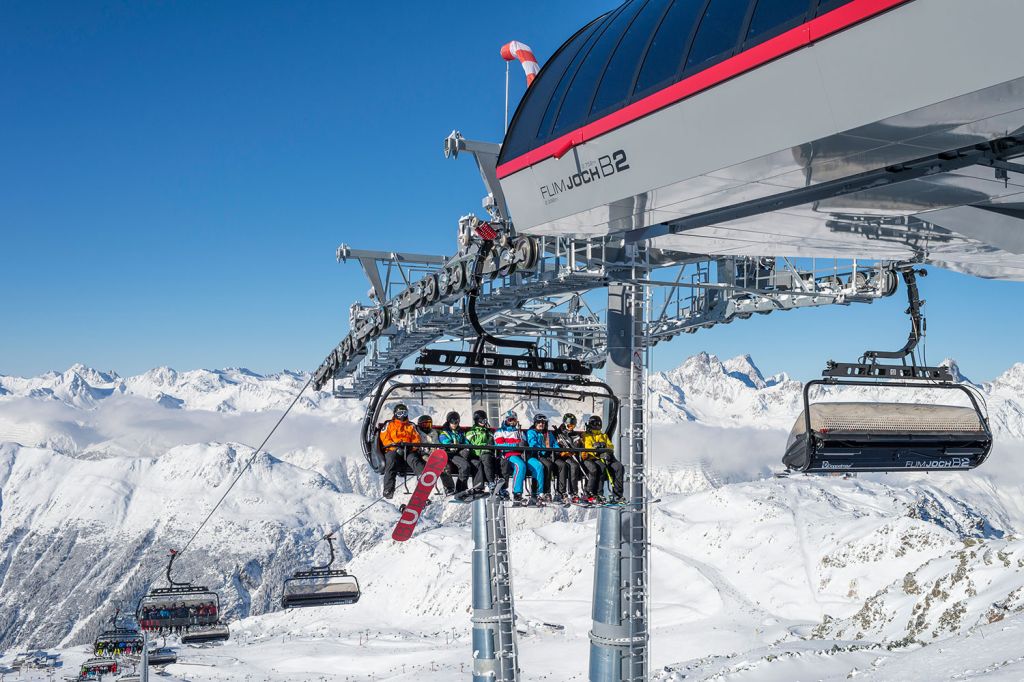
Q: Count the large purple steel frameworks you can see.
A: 0